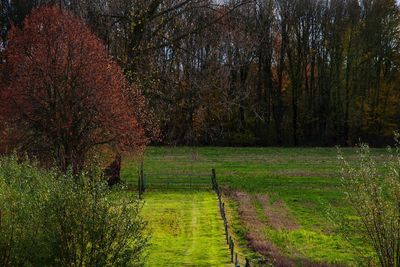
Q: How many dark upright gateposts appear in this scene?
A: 2